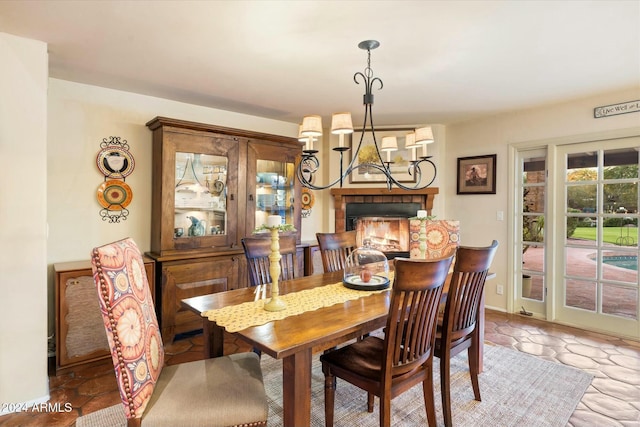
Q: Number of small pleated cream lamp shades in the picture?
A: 6